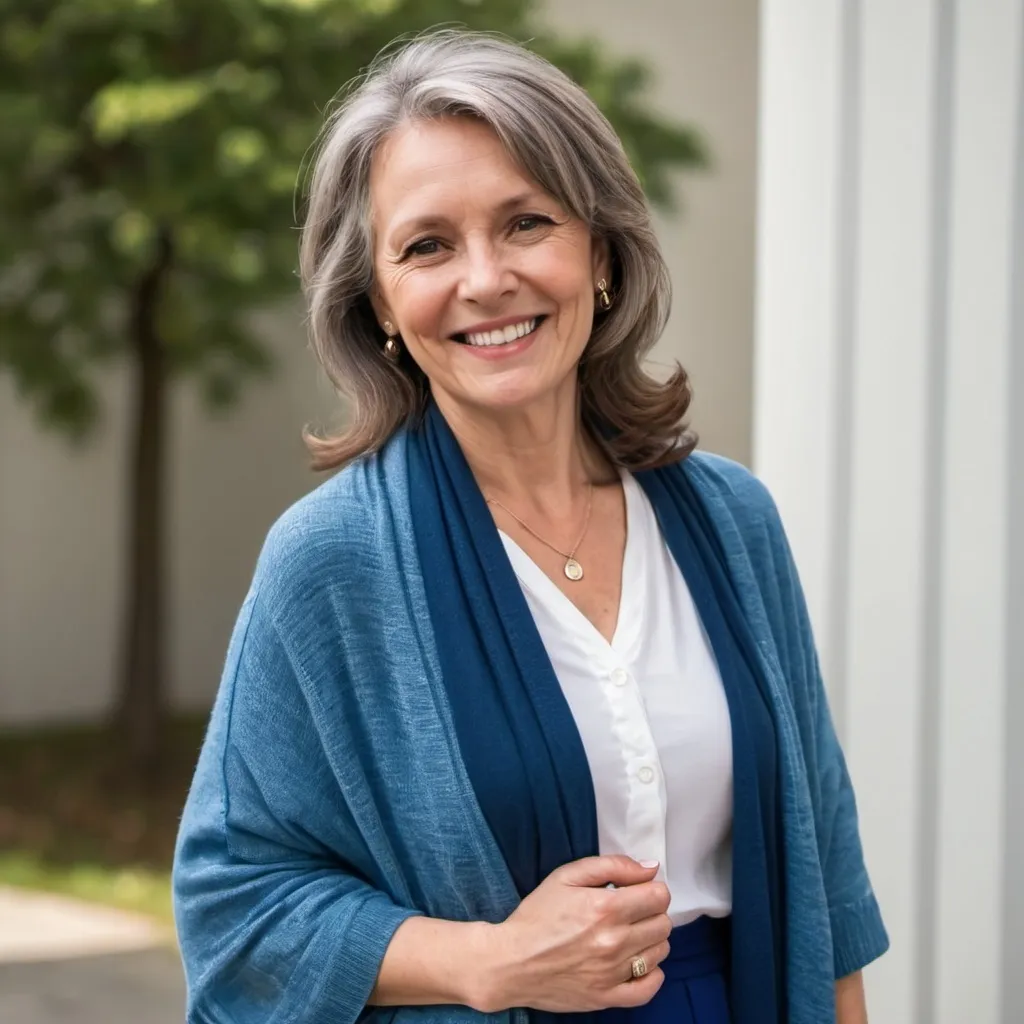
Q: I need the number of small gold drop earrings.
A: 2